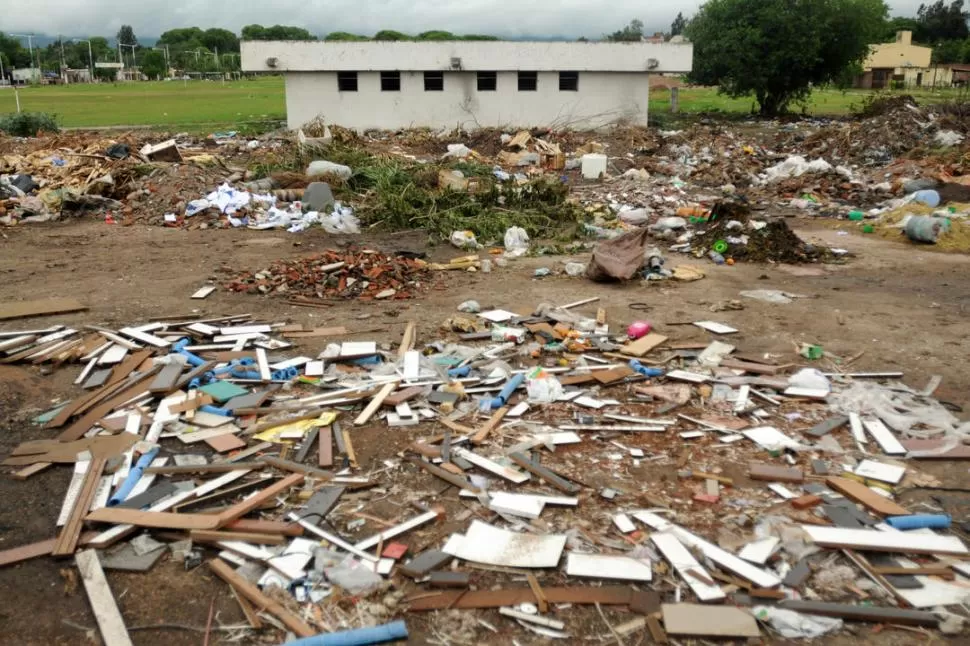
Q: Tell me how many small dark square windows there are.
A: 6